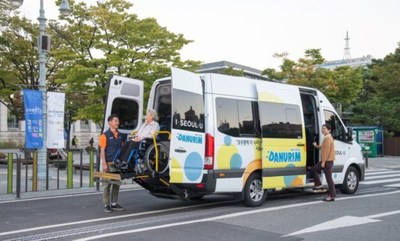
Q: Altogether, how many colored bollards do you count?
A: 4